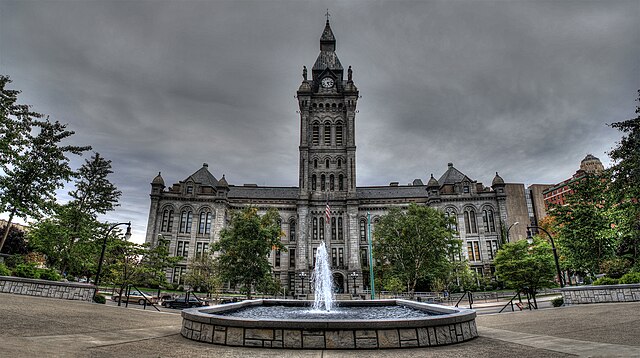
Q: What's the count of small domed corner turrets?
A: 4